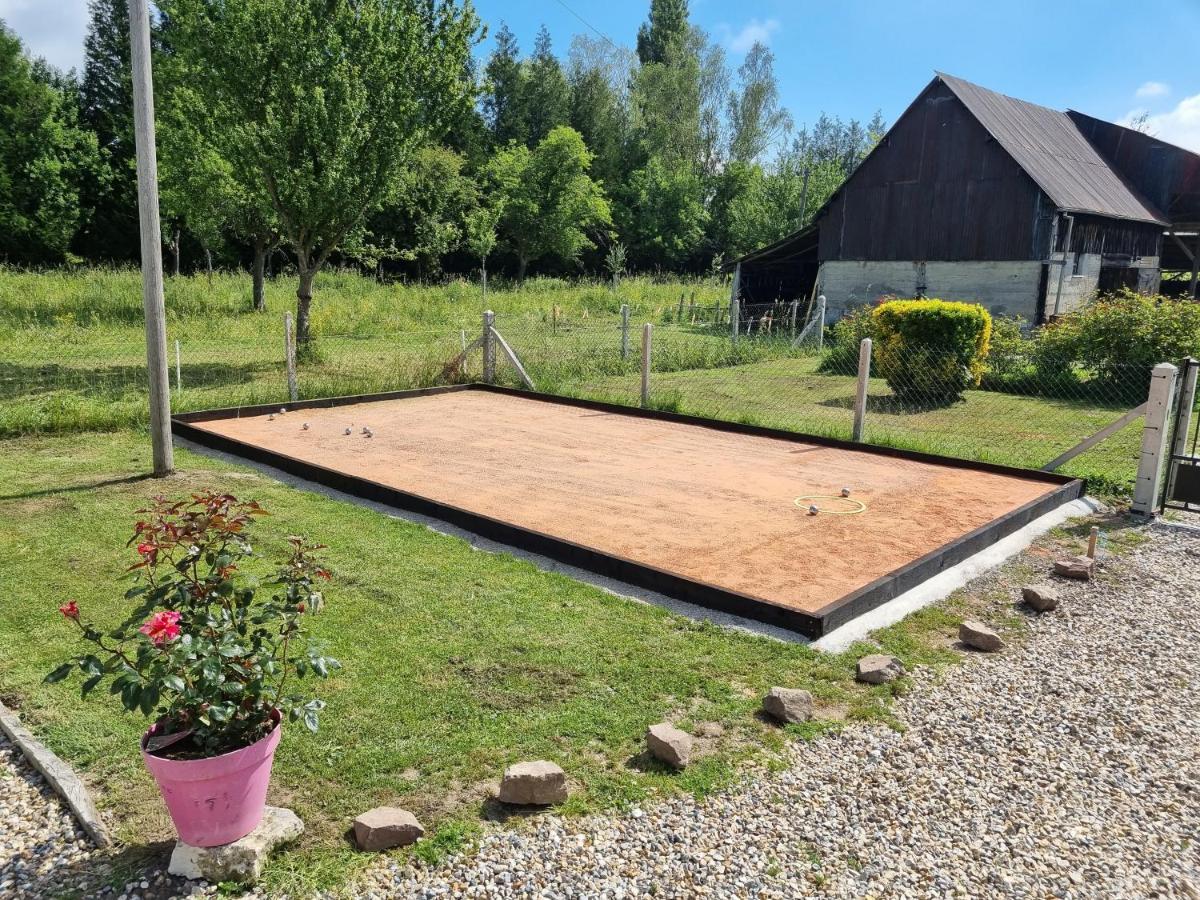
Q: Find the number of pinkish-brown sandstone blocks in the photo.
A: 8